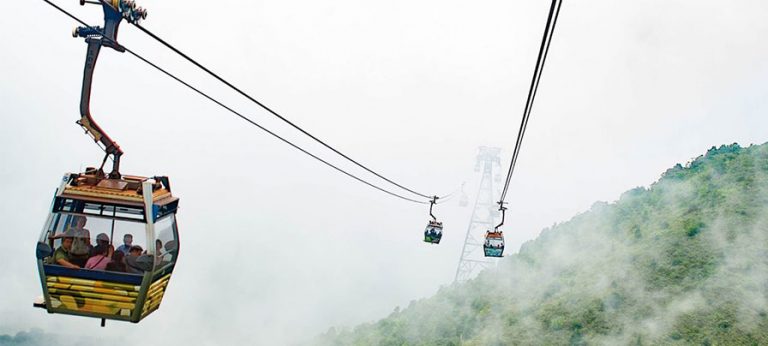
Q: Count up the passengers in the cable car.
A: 8